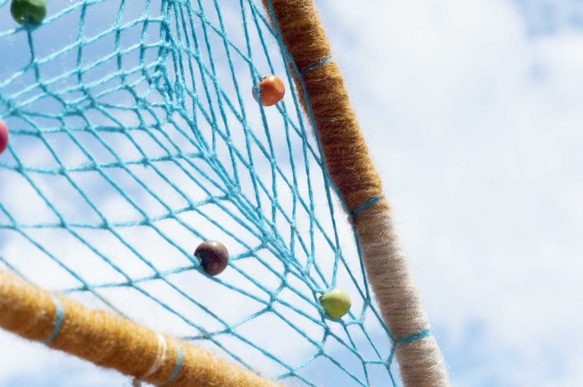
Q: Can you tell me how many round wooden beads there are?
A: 5